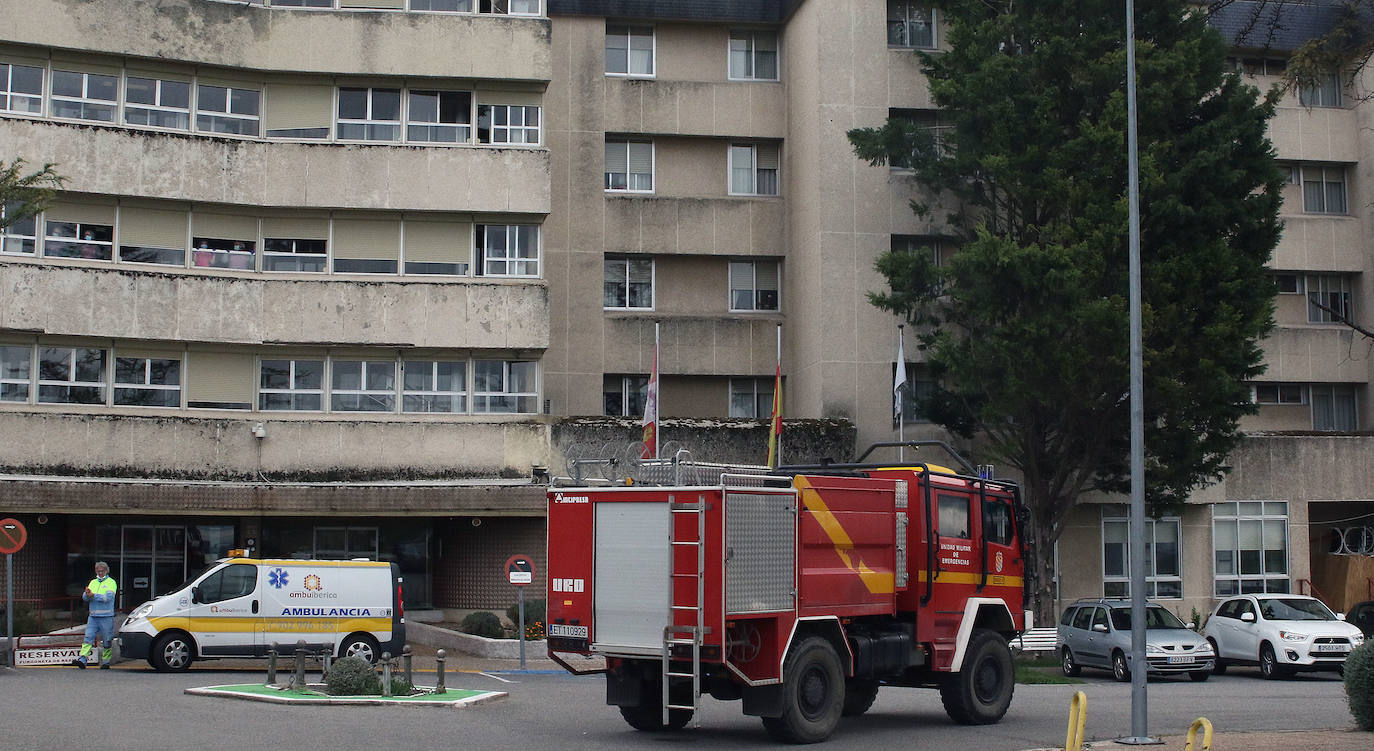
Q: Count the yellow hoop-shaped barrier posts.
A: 2